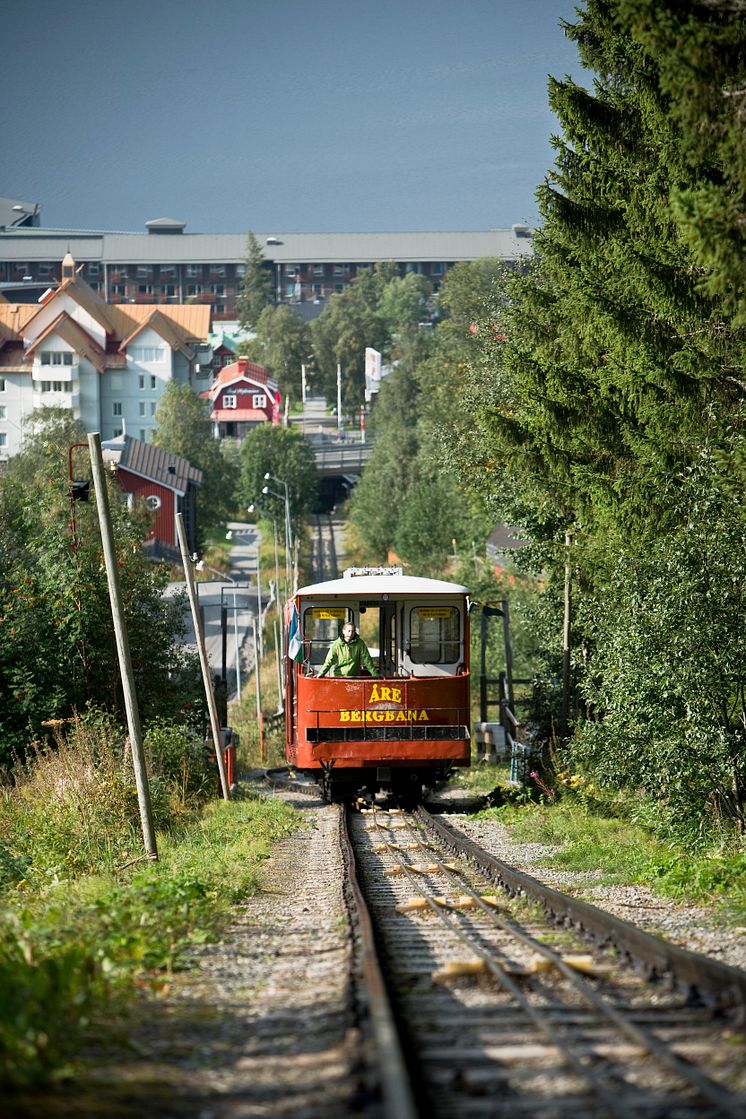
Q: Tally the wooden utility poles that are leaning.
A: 2